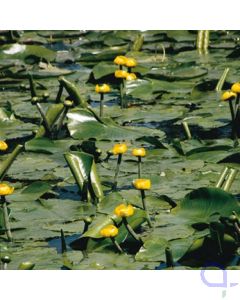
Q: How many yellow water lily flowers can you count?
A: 14